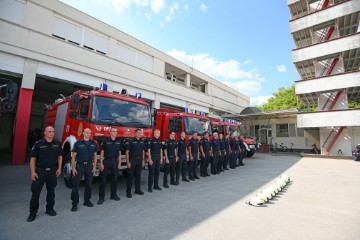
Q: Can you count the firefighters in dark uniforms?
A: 15